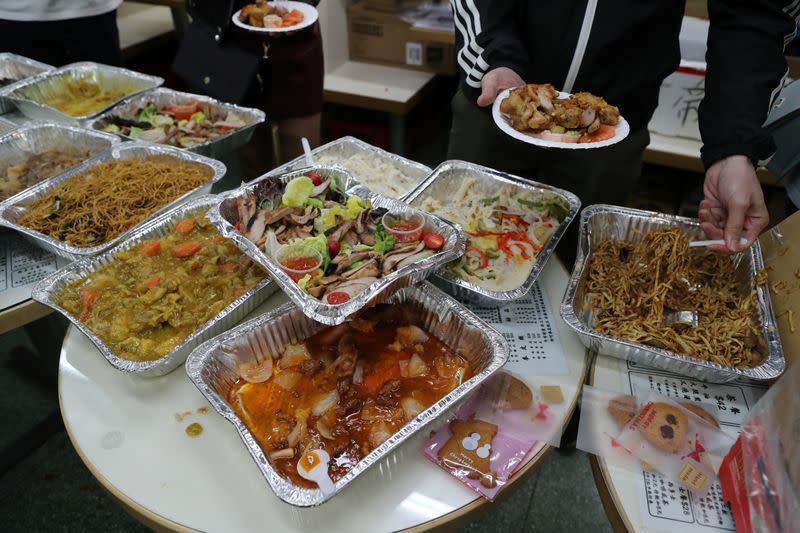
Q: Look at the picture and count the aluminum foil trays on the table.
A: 11